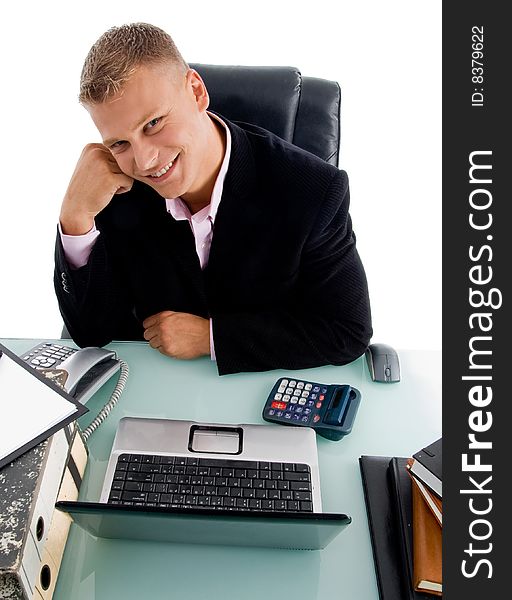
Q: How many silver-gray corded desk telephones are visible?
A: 1